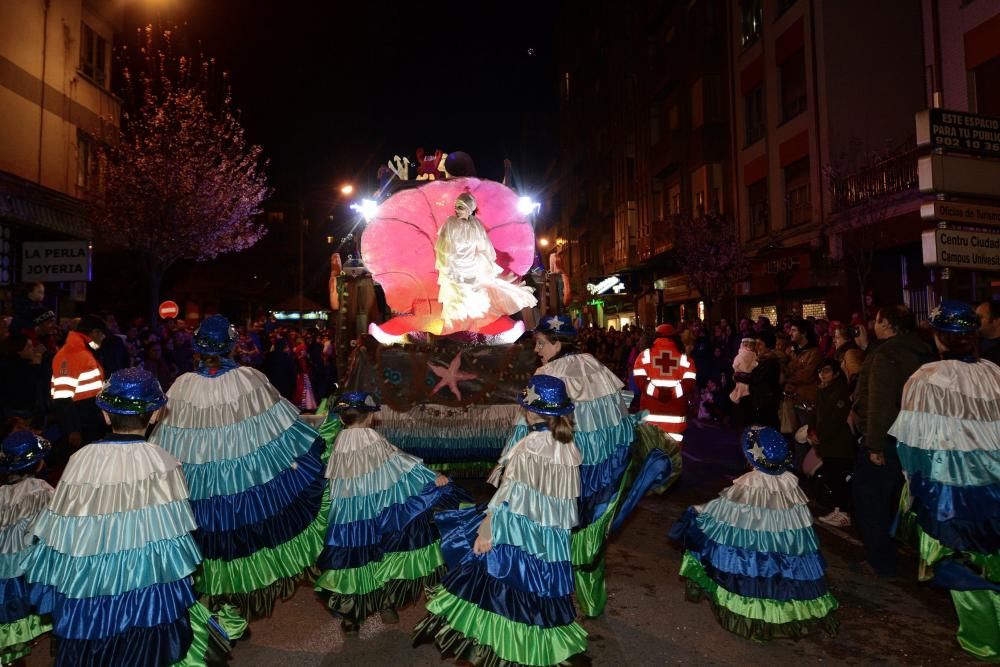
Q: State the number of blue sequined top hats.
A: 8